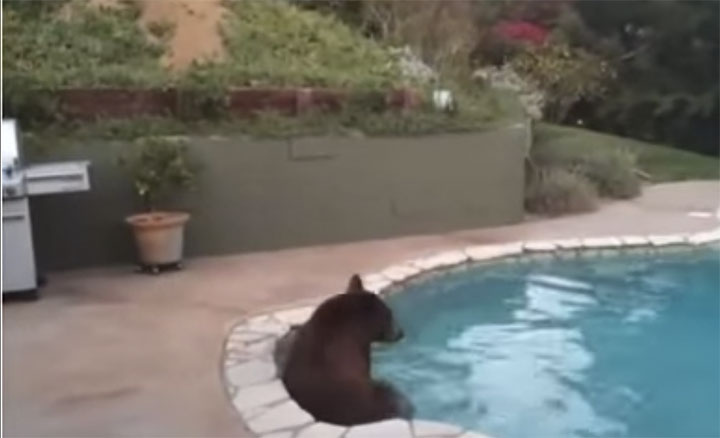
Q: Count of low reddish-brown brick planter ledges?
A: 1